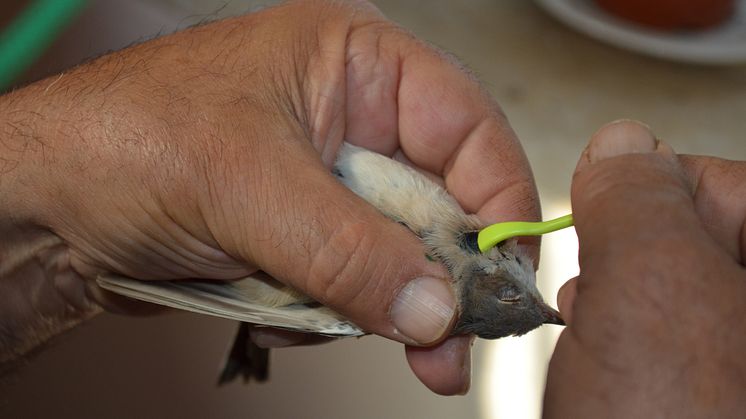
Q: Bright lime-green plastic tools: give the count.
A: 1